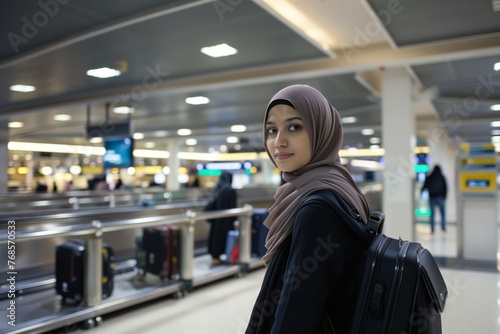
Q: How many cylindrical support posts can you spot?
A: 3